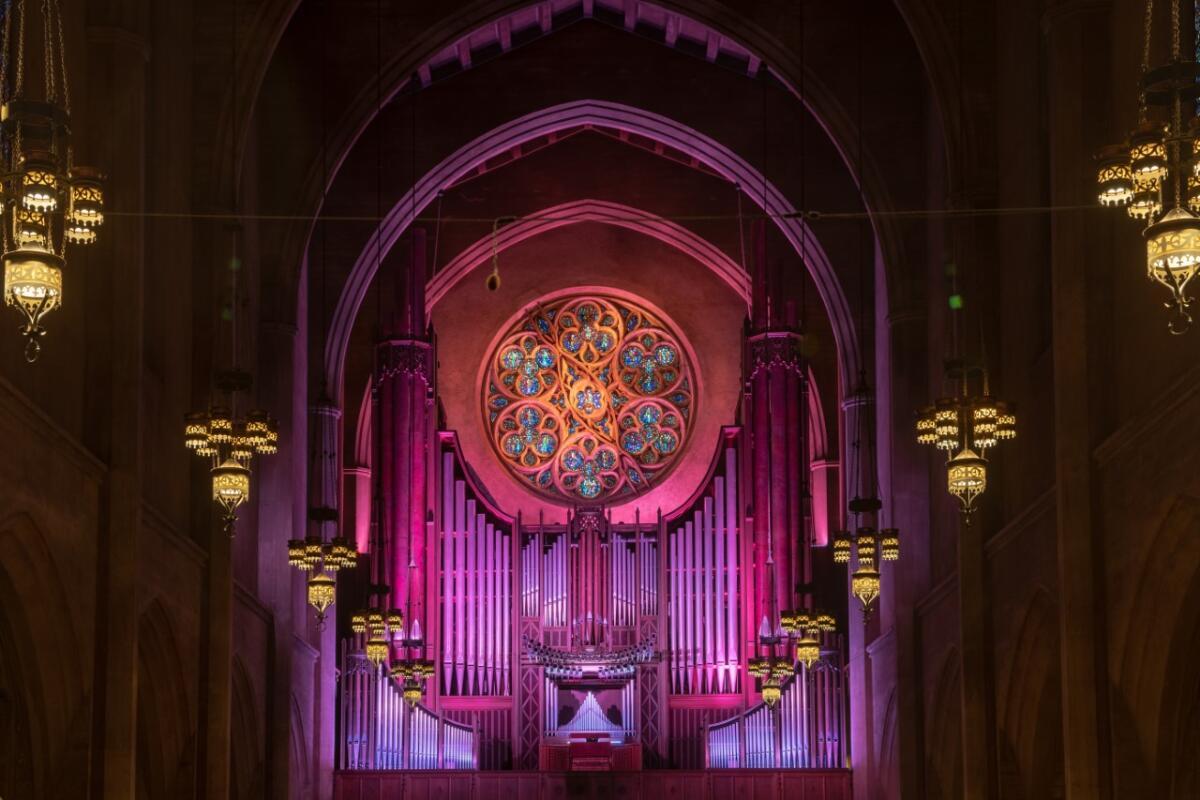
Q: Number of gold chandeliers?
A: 10